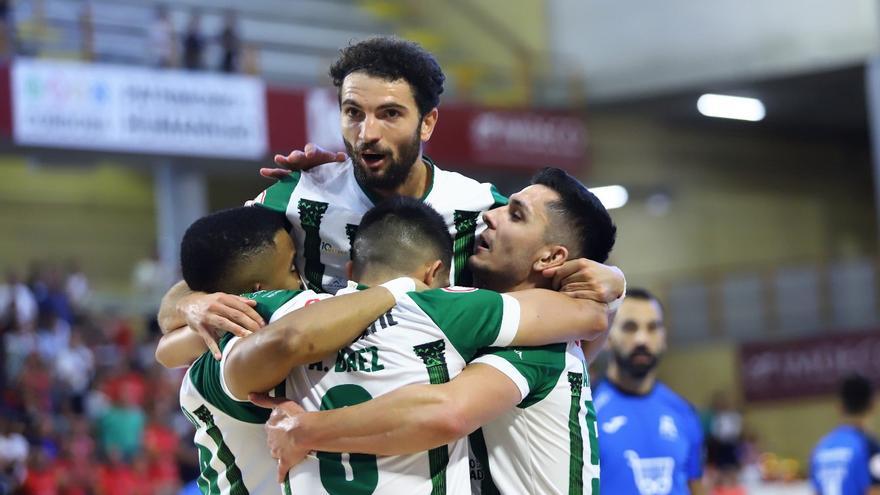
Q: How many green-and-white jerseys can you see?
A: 4